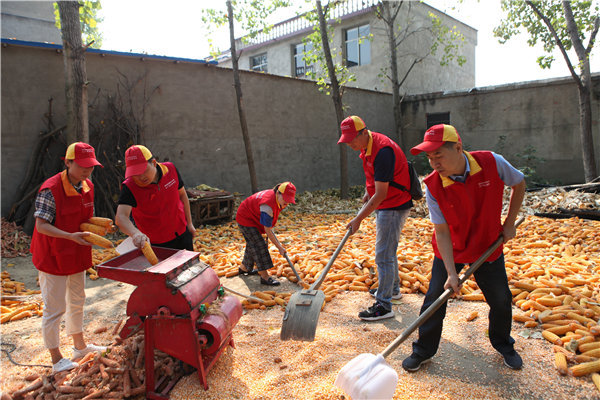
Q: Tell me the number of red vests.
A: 5